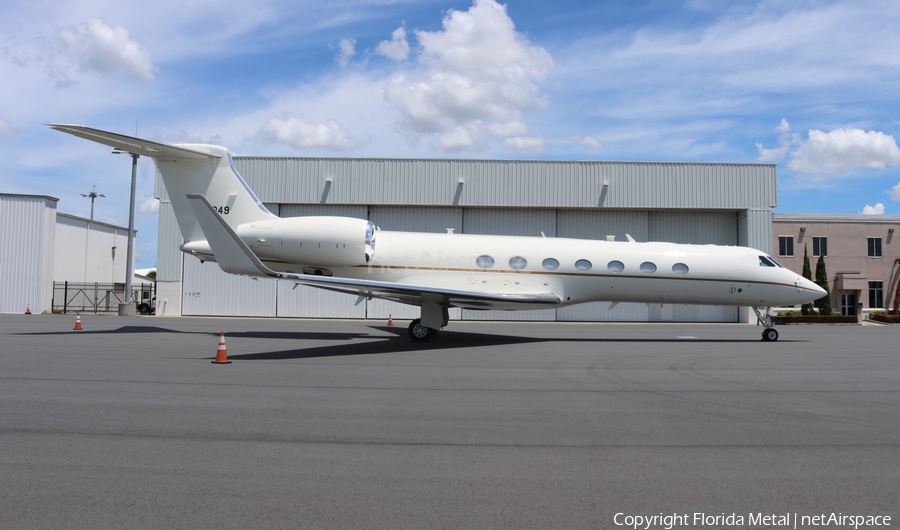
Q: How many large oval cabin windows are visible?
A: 7